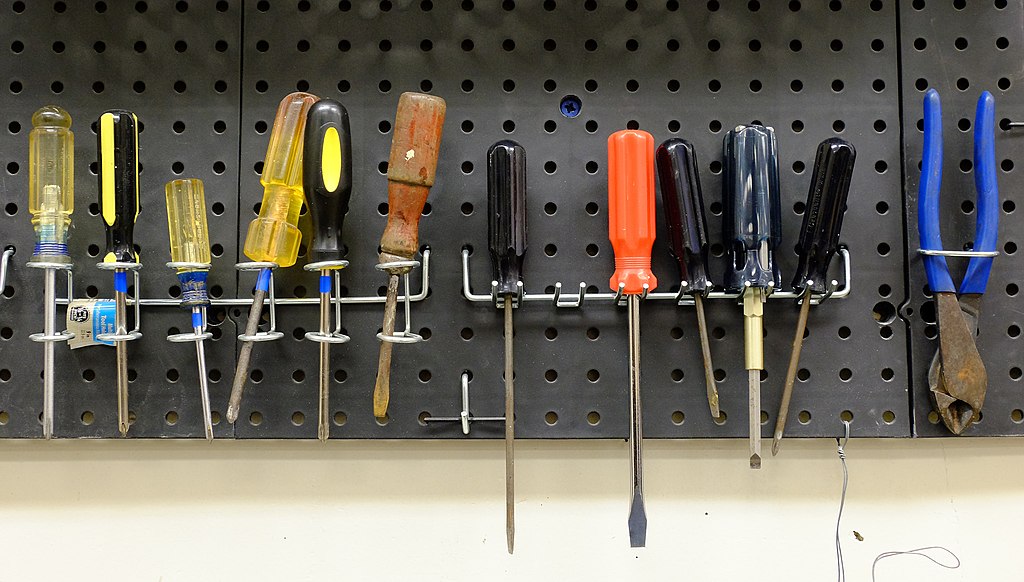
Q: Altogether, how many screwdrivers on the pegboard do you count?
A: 11